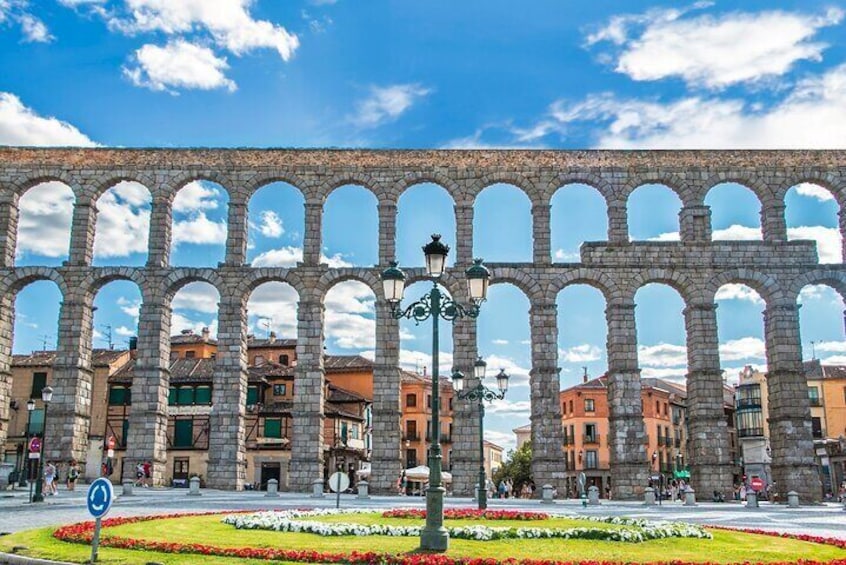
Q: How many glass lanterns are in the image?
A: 8